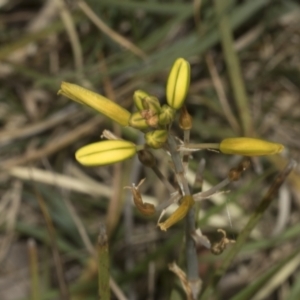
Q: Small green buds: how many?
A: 5